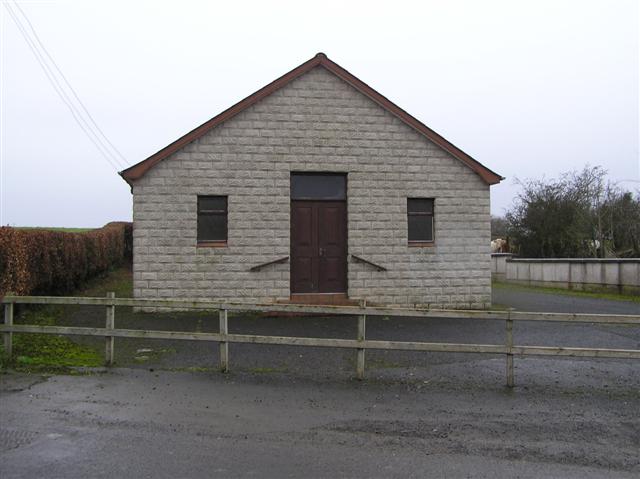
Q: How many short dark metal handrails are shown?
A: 2